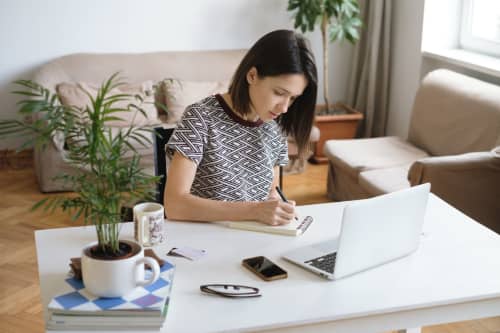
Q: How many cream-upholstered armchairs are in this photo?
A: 1